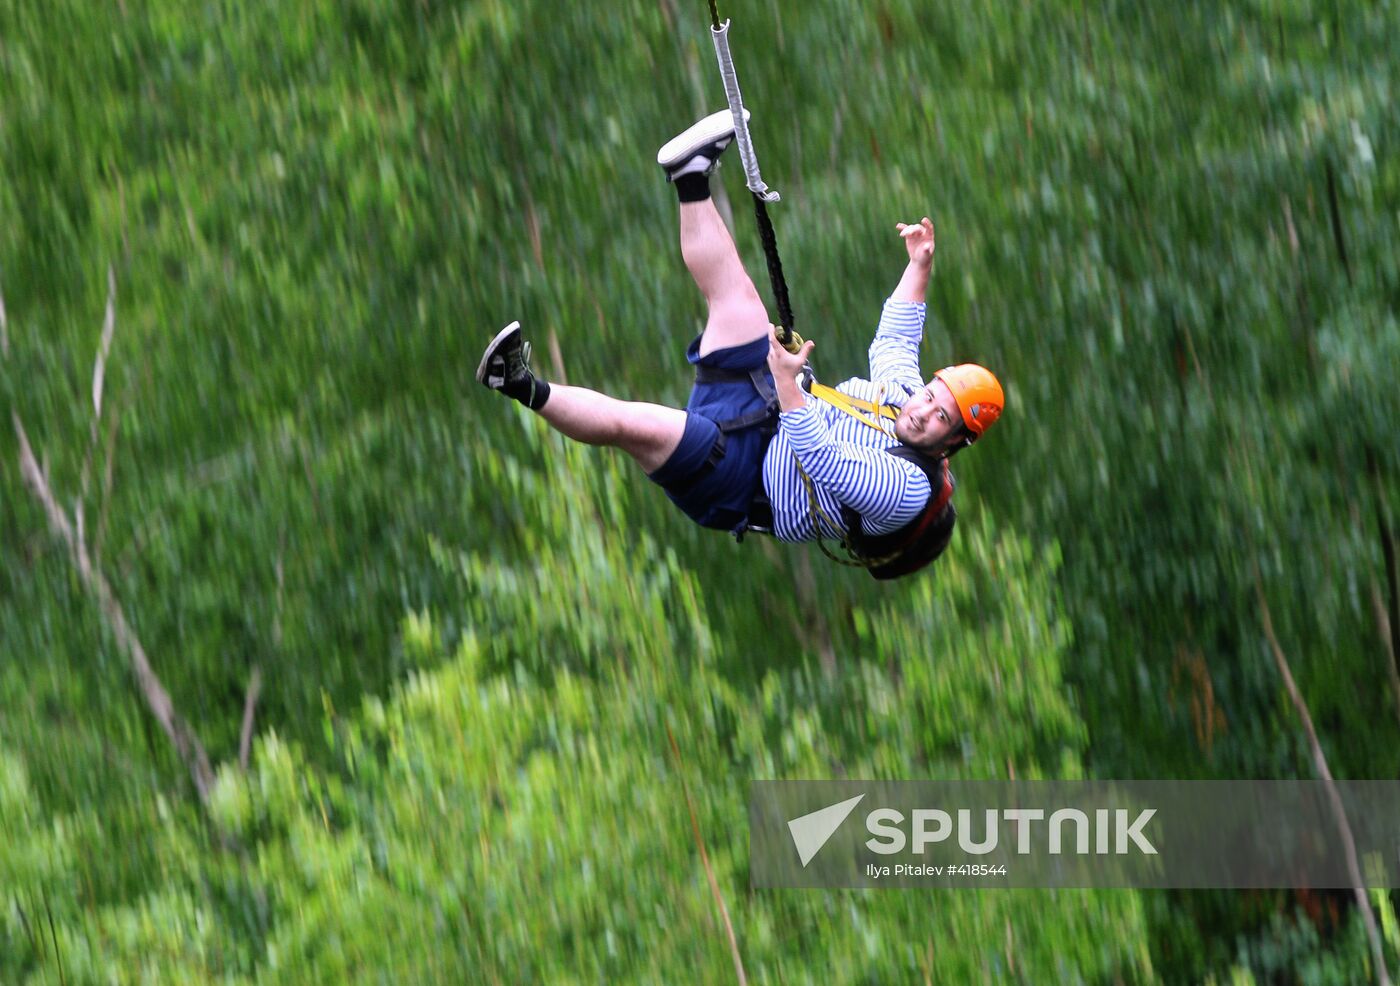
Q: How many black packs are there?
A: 1